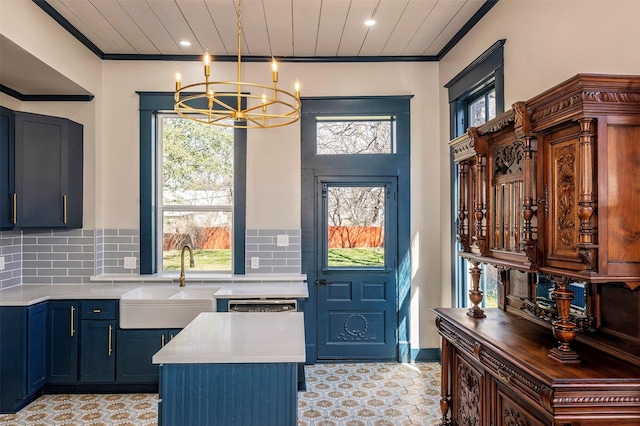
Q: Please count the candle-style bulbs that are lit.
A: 6